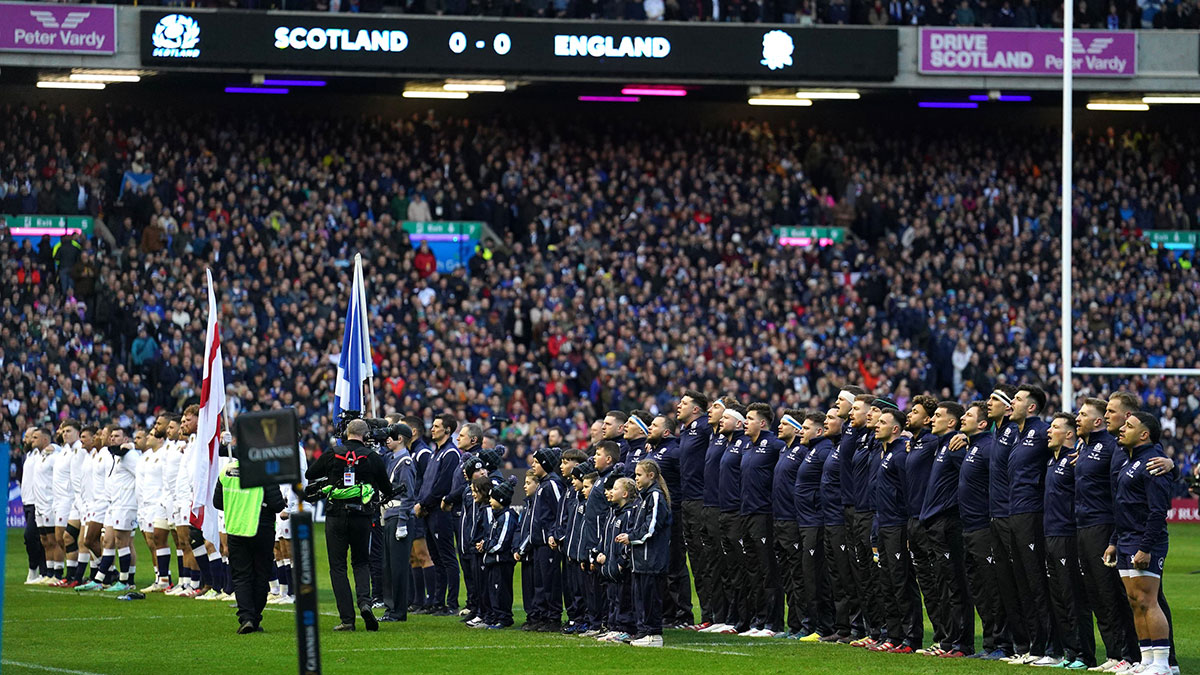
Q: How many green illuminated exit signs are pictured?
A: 4